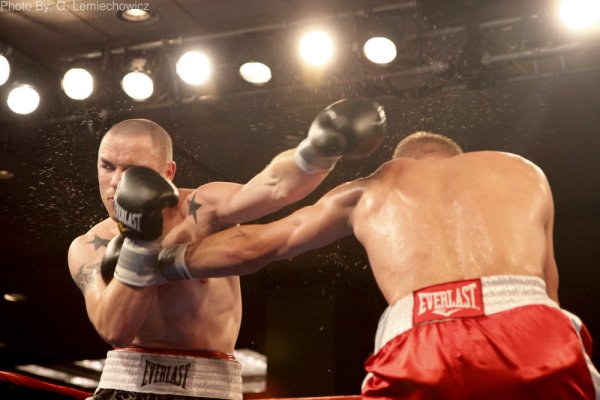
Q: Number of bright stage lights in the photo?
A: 9